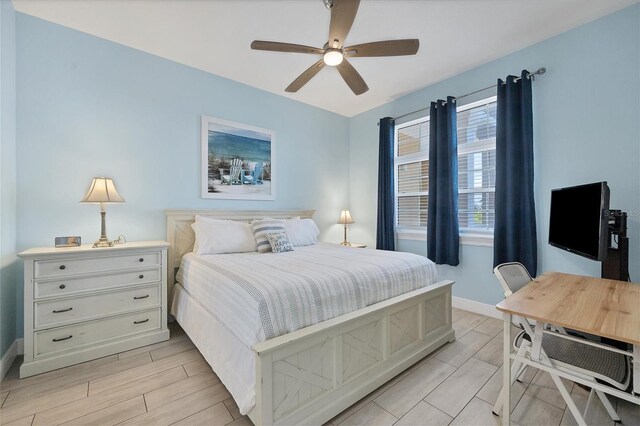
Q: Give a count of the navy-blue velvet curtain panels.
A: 3